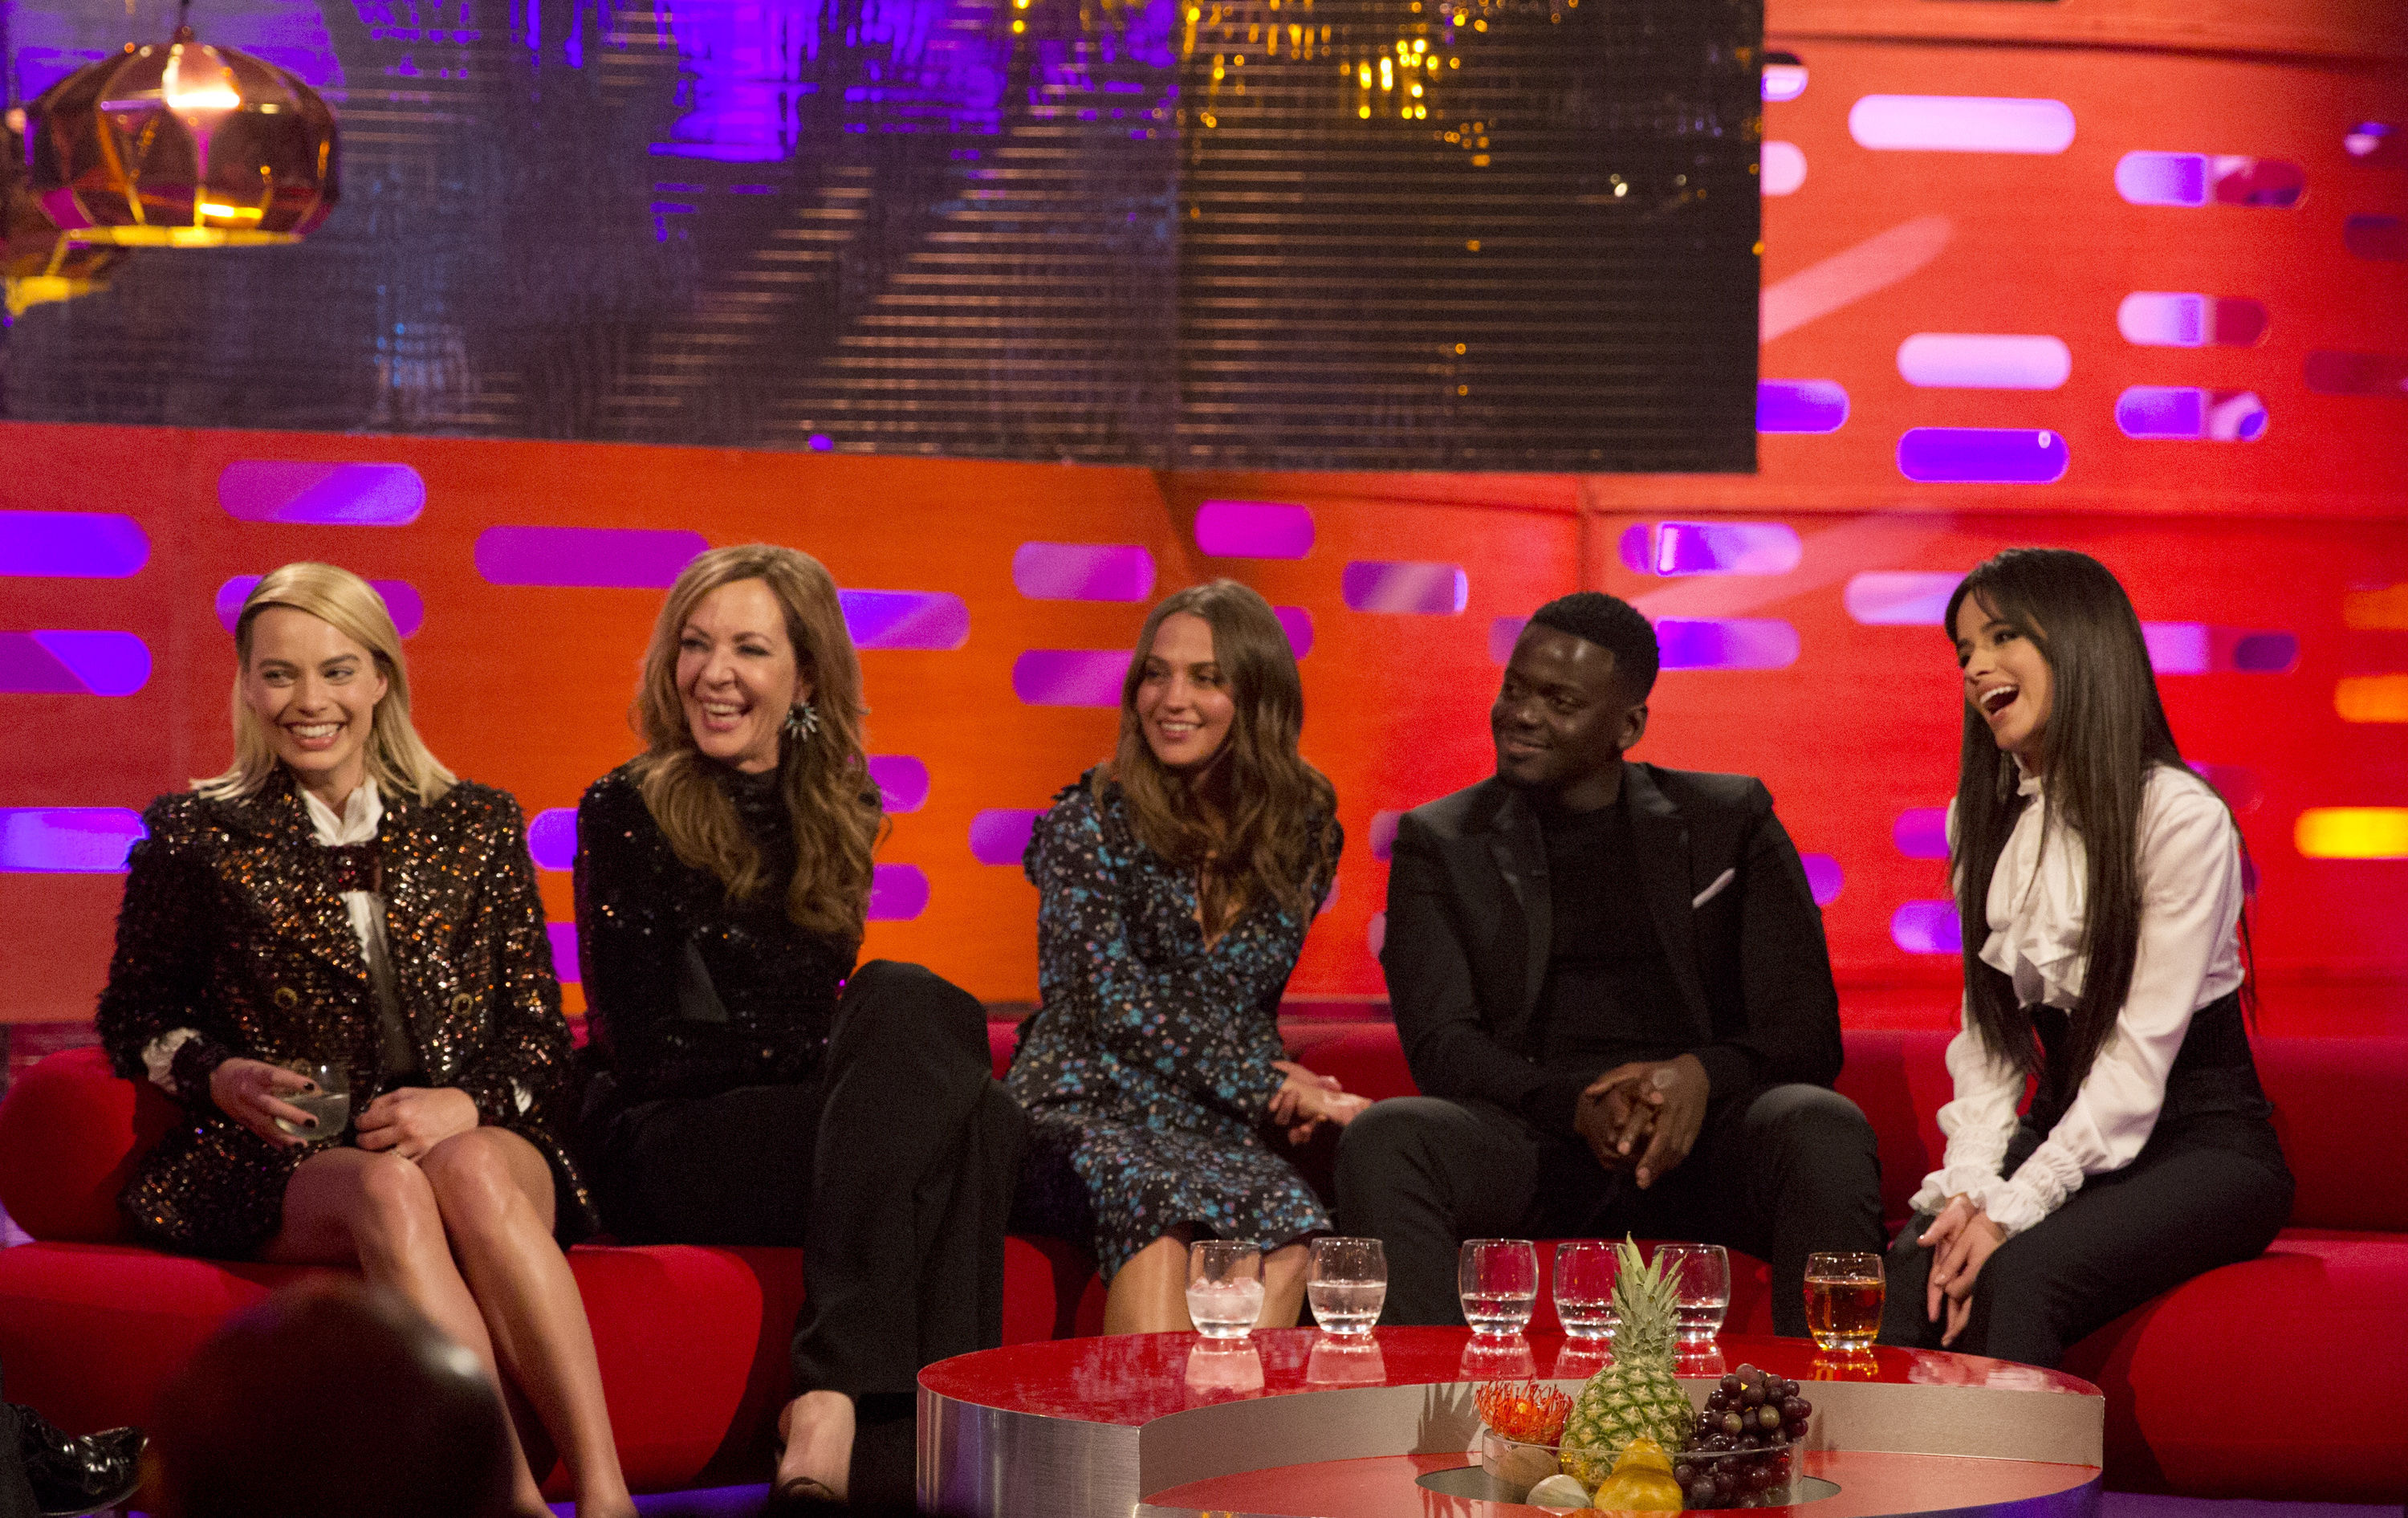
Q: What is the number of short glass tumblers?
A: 7